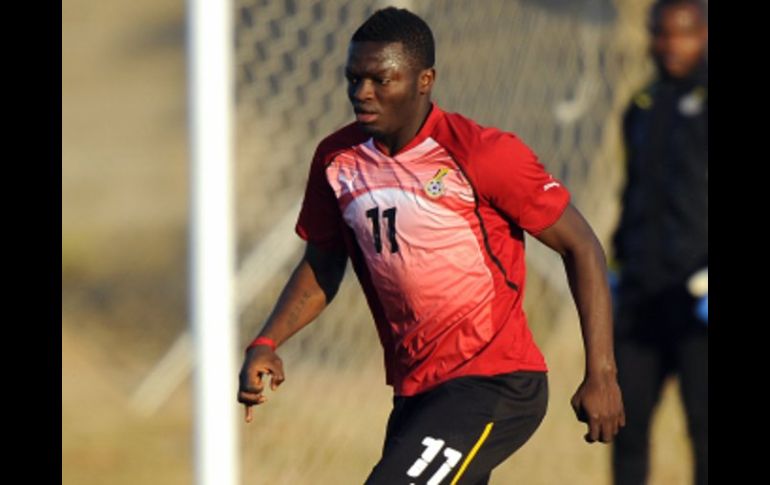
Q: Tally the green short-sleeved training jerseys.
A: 0